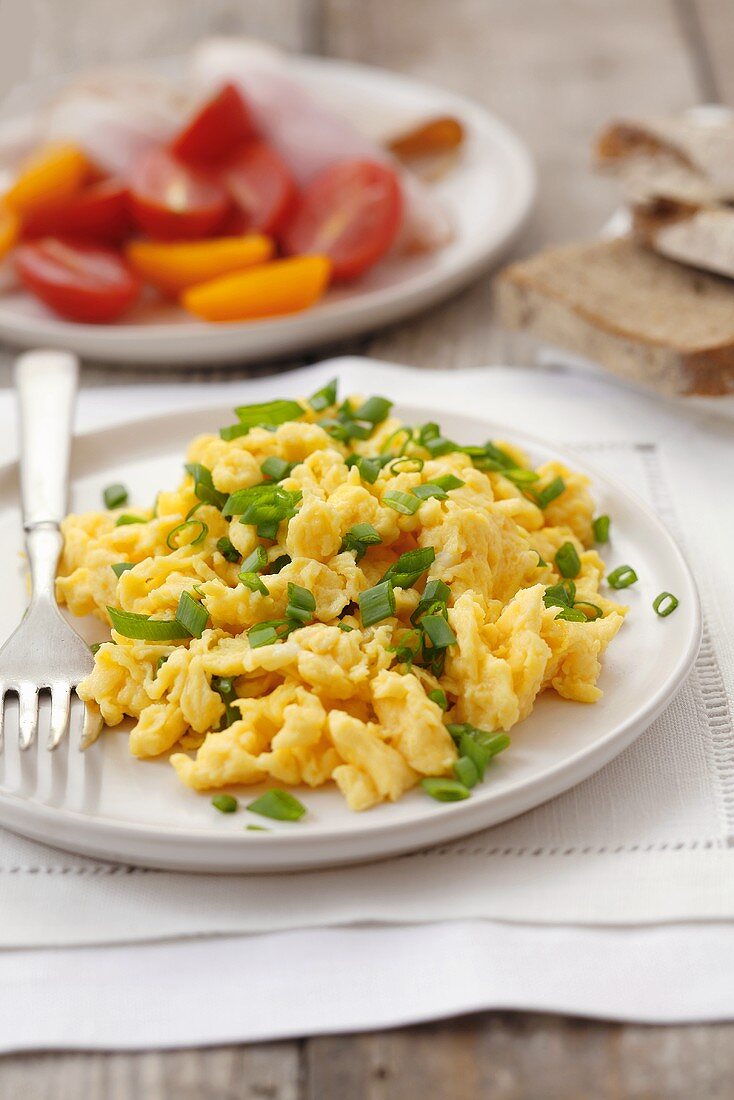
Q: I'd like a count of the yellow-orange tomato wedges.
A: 4